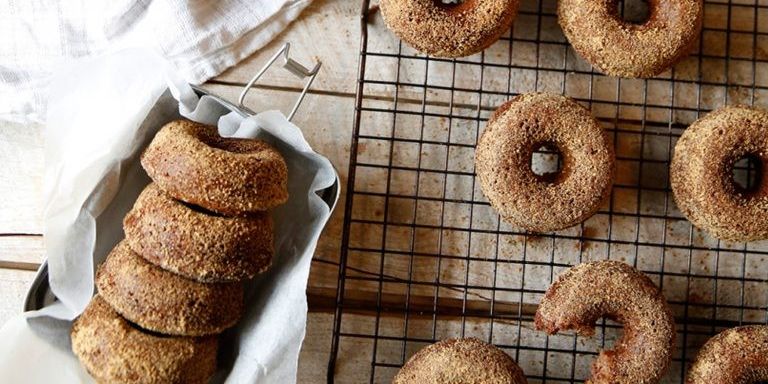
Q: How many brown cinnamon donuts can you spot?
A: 11